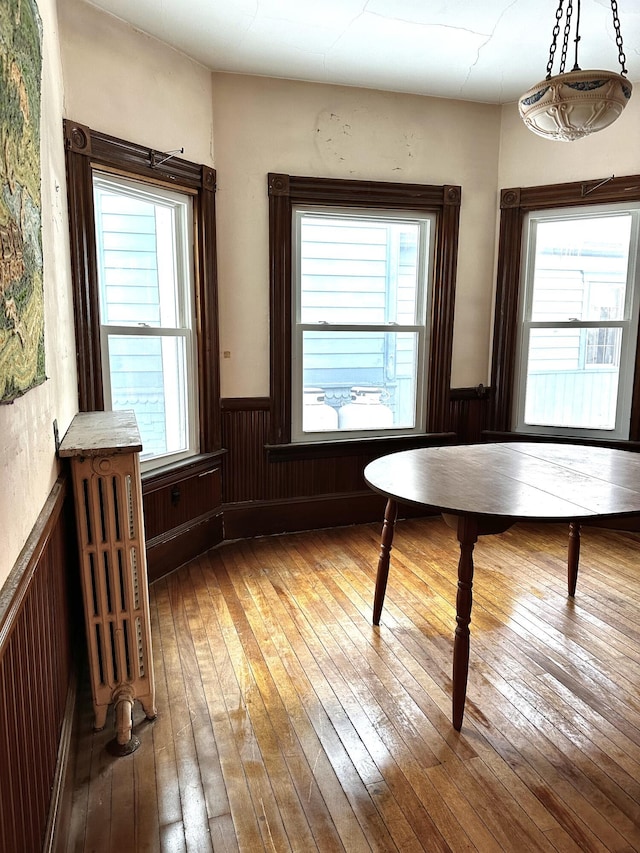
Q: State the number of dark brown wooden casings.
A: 3